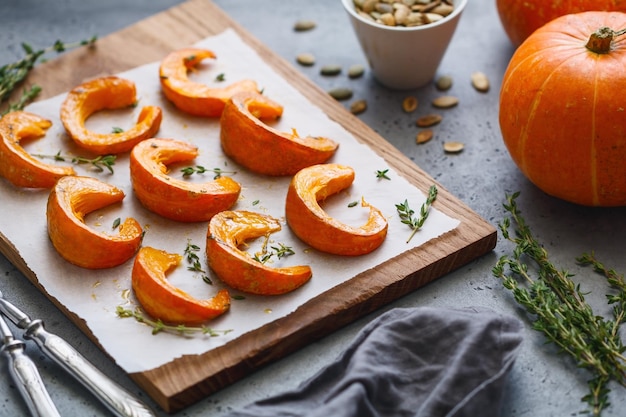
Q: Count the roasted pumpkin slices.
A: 9